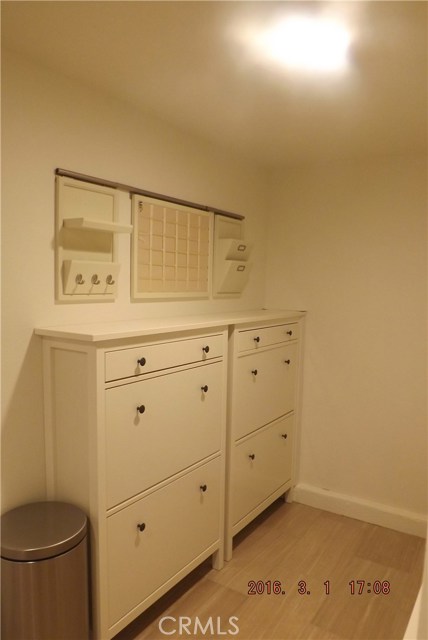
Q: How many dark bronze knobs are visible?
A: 12